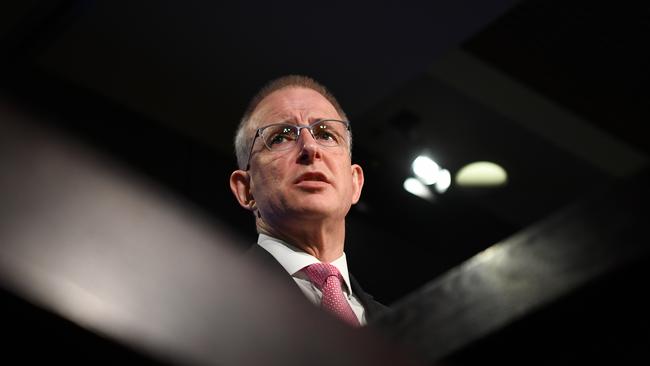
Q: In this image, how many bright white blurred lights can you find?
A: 3